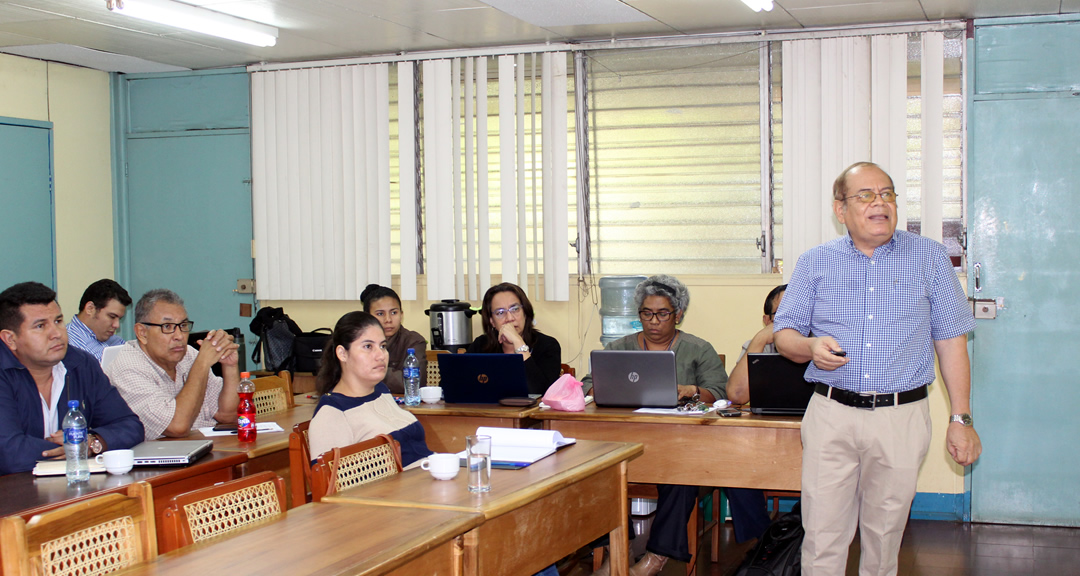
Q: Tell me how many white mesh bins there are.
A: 0